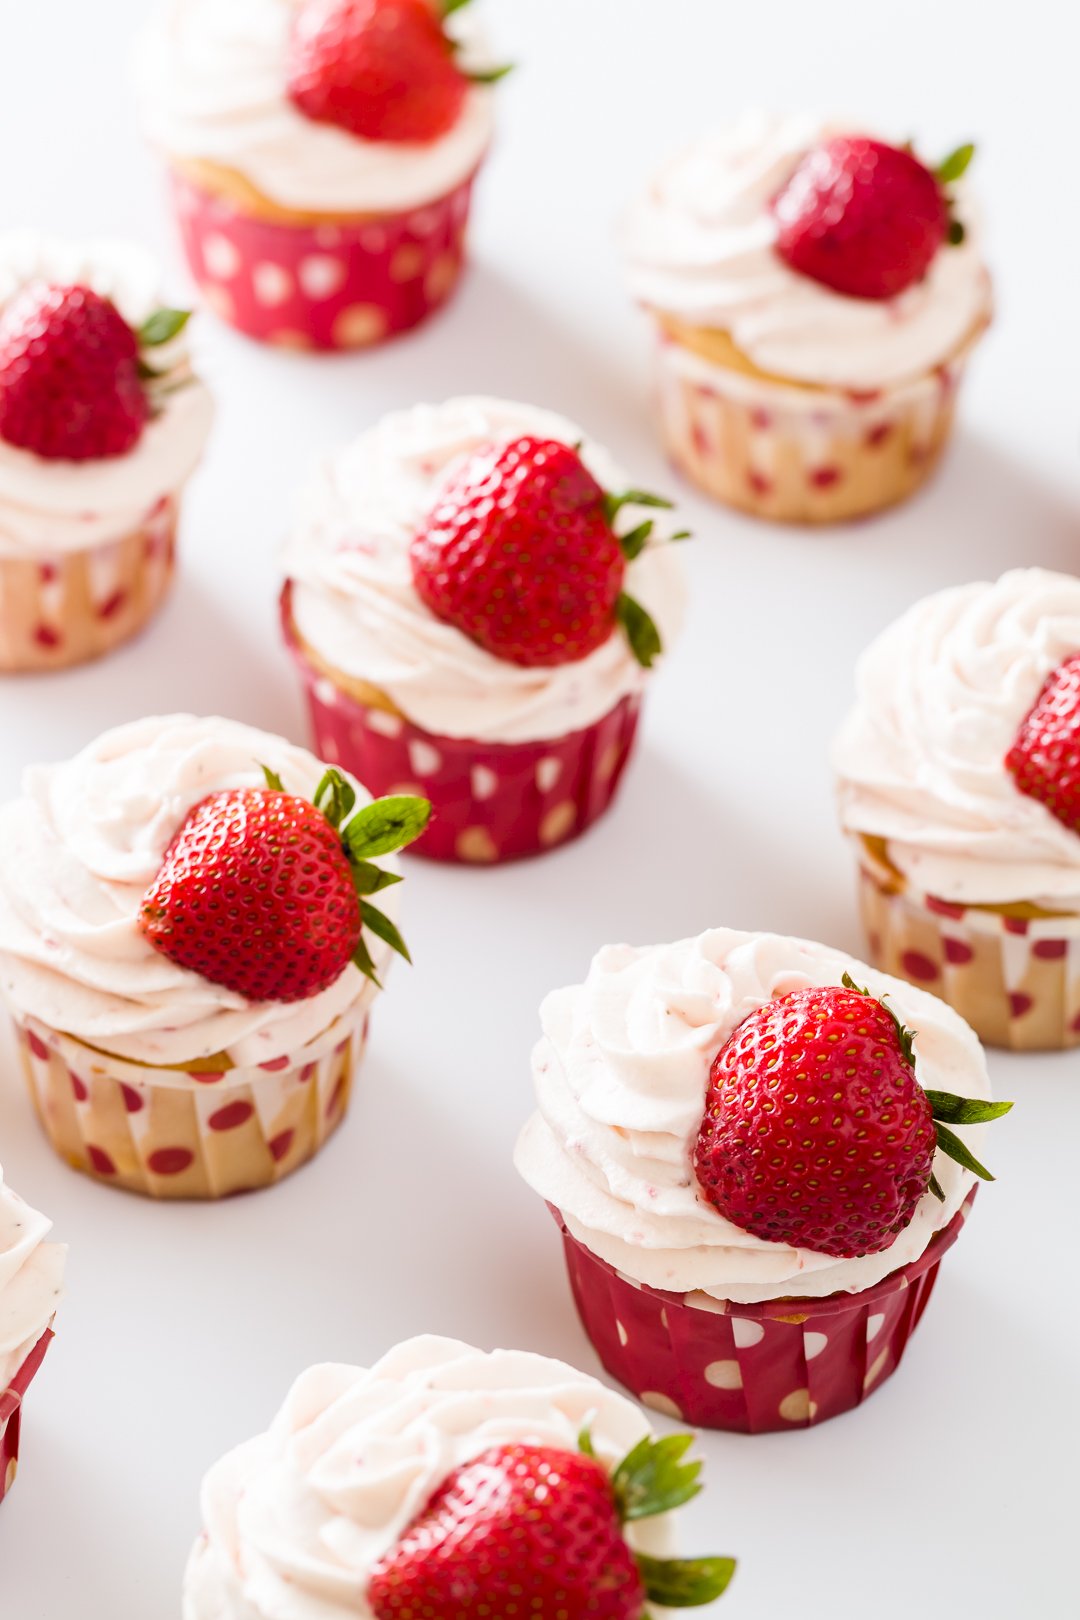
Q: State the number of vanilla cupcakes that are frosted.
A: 9